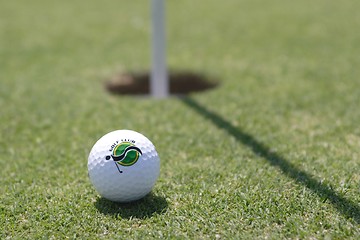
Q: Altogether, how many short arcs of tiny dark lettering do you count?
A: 1